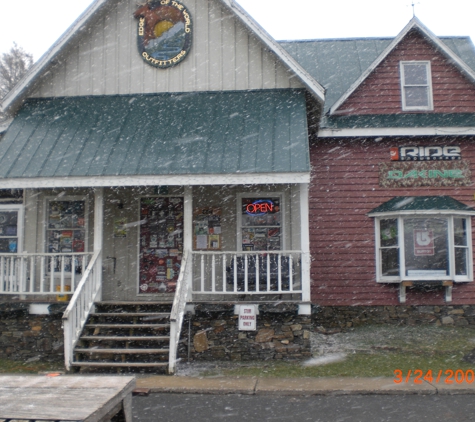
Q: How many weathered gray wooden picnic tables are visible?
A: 1